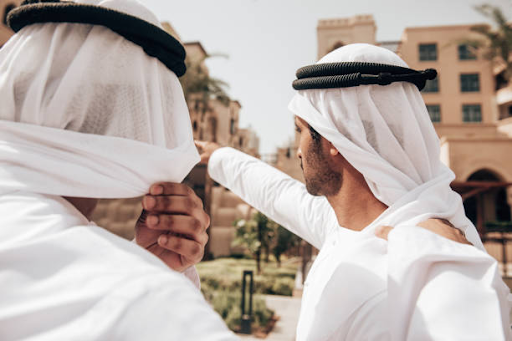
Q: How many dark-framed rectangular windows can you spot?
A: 6